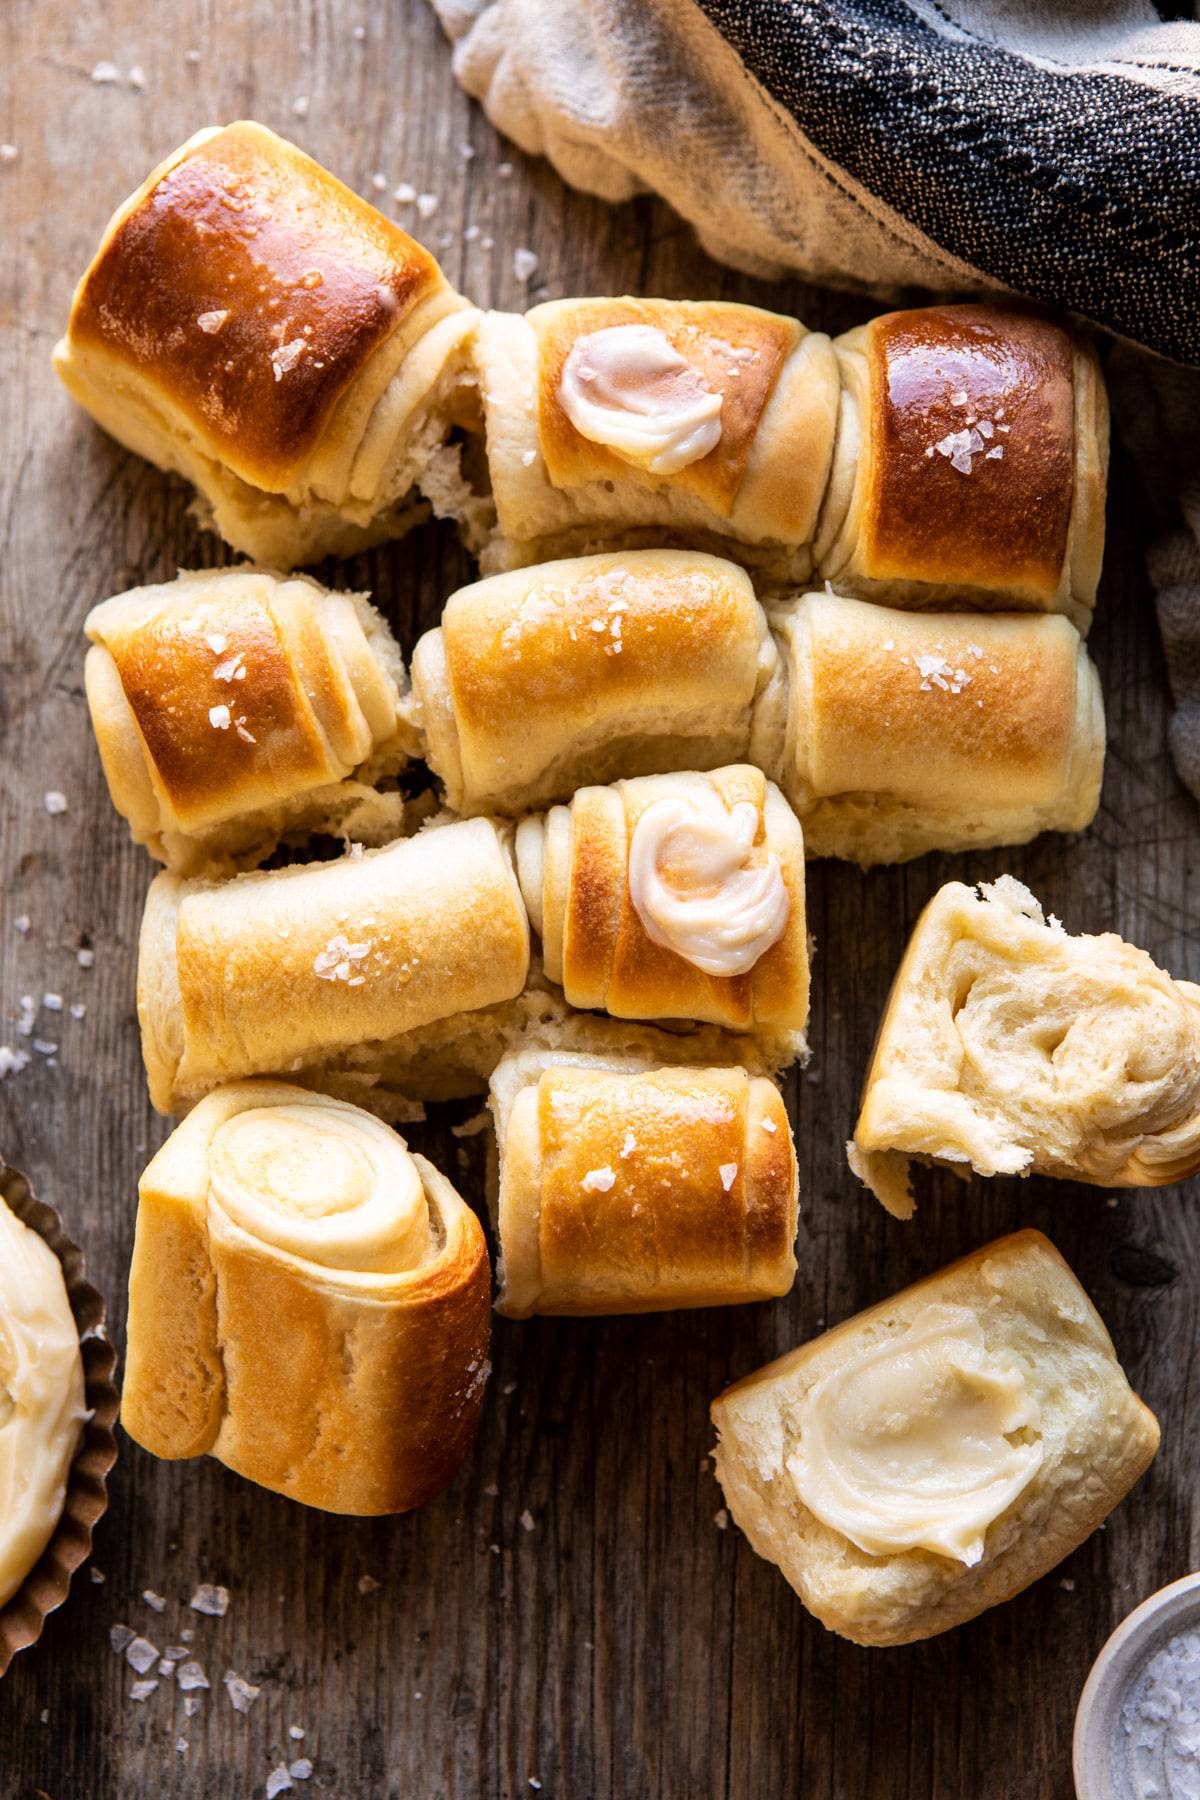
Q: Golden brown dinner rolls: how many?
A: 12